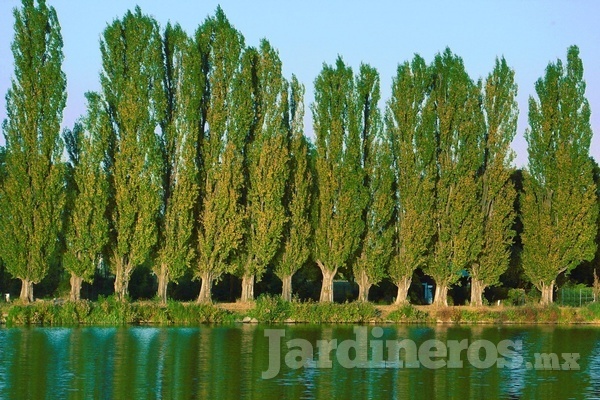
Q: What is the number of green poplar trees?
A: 13